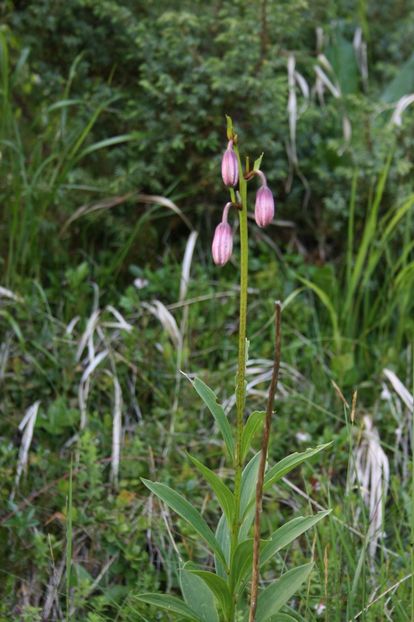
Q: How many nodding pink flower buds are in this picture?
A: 3